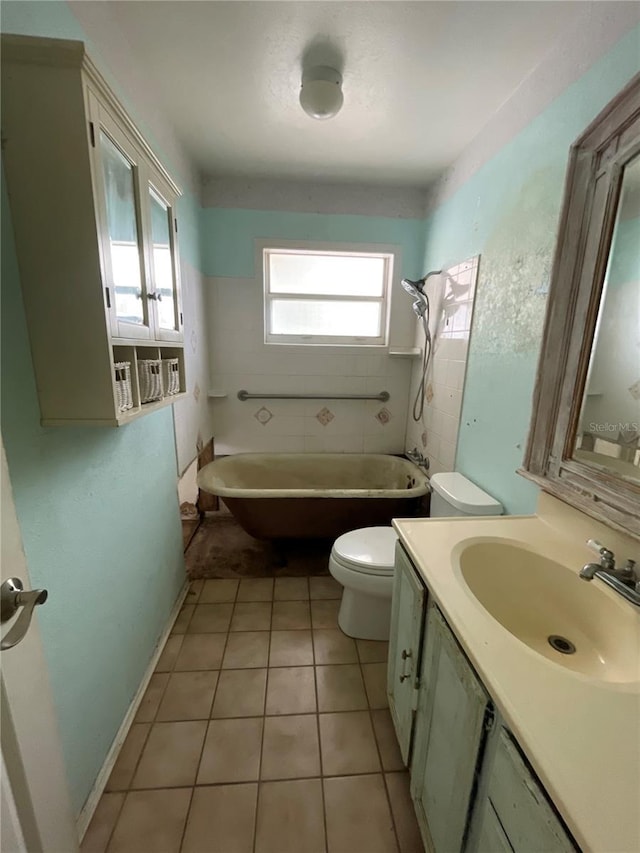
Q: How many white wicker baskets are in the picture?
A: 3